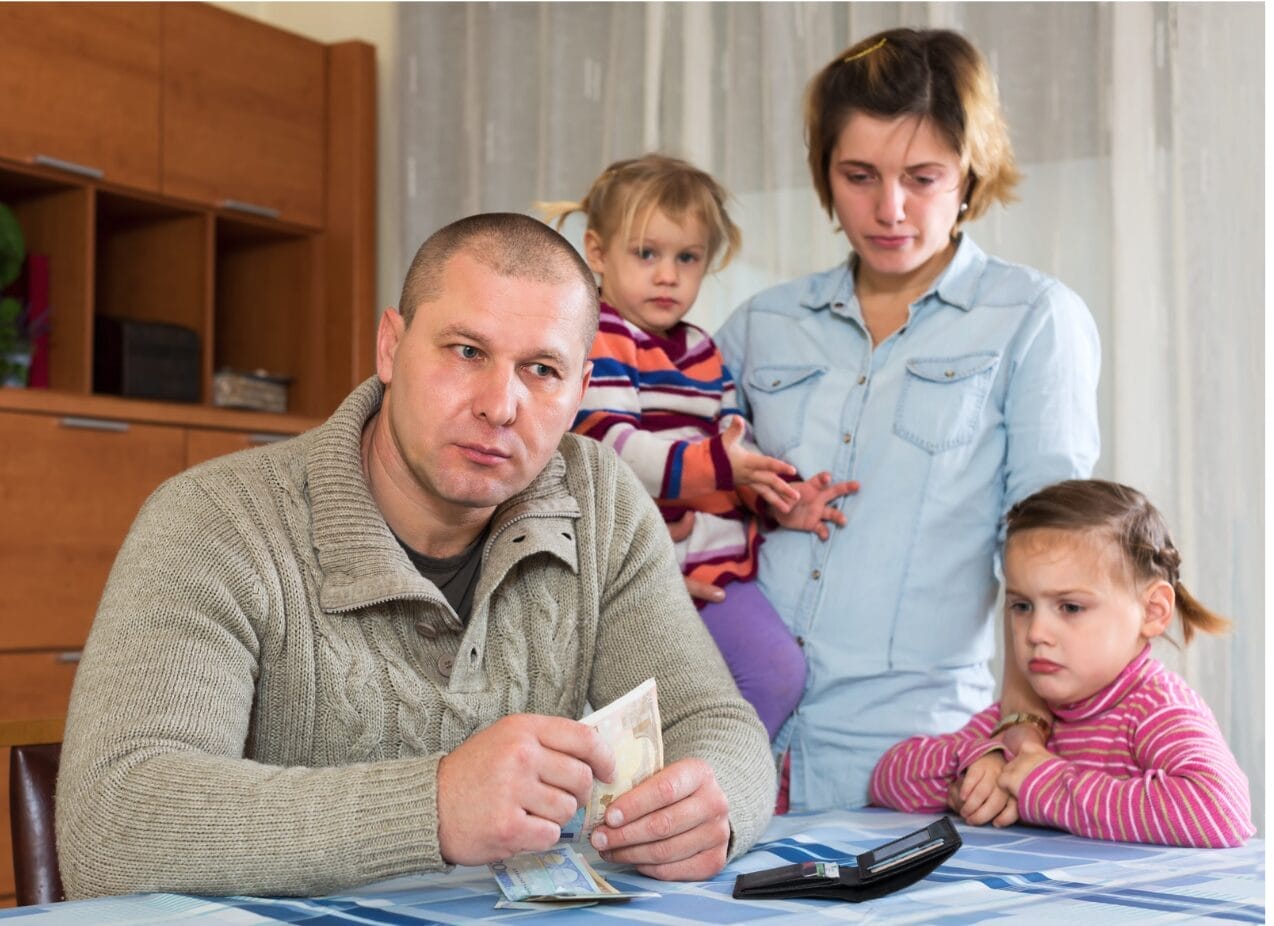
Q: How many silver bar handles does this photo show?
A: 5